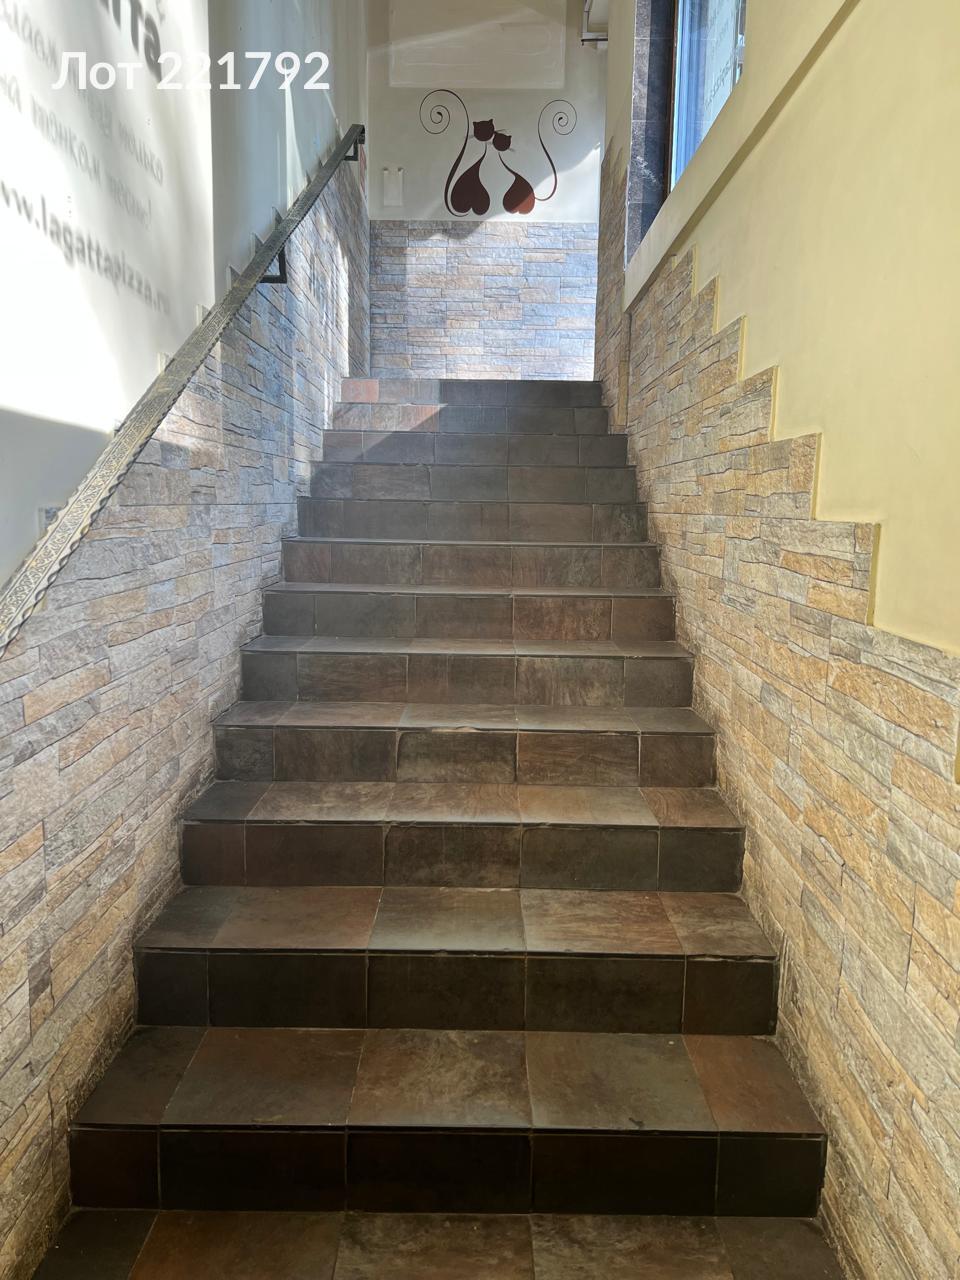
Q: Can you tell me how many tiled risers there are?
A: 12